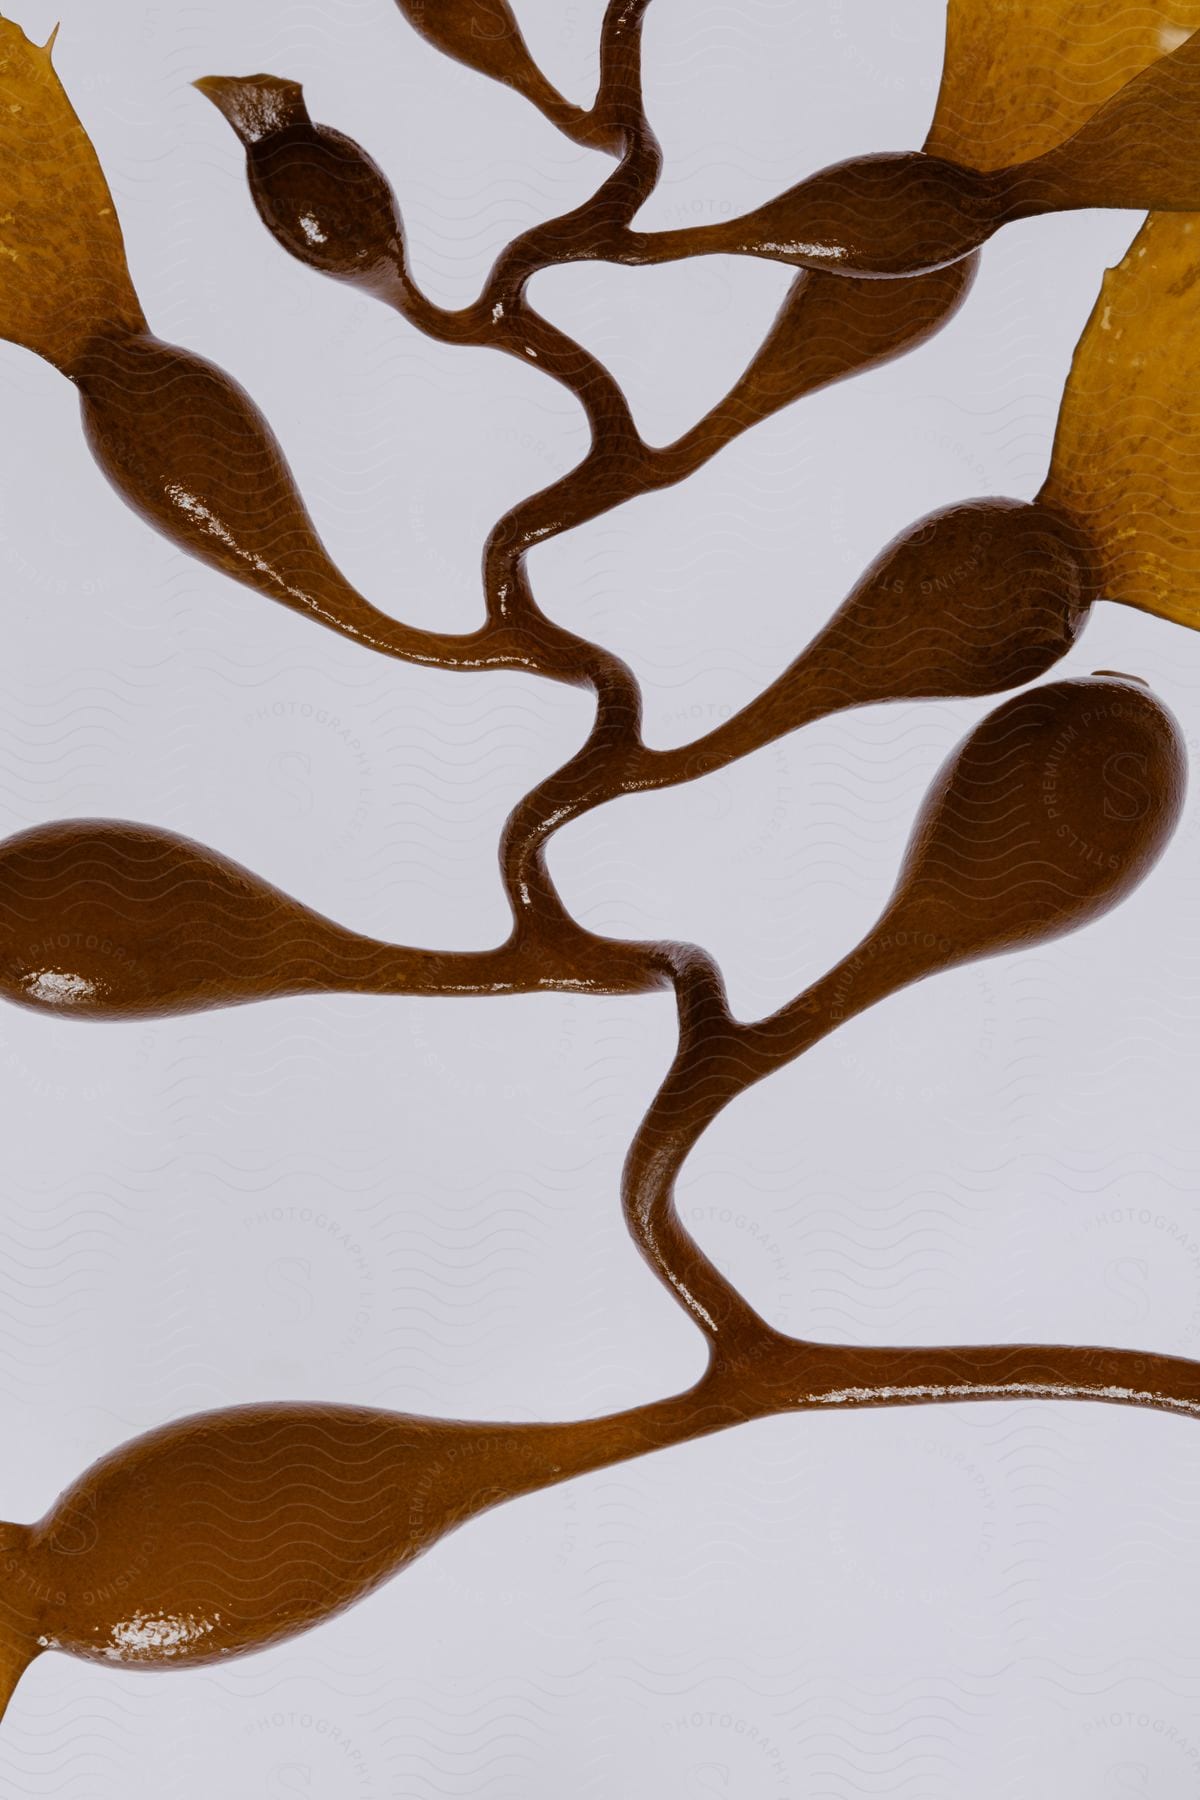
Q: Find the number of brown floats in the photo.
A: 9